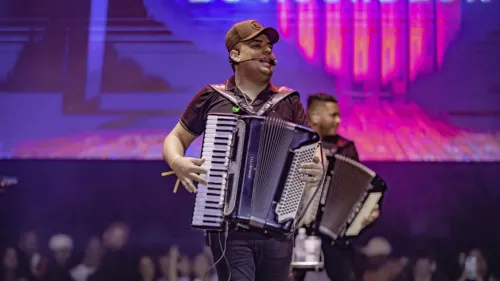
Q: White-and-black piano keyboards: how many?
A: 1